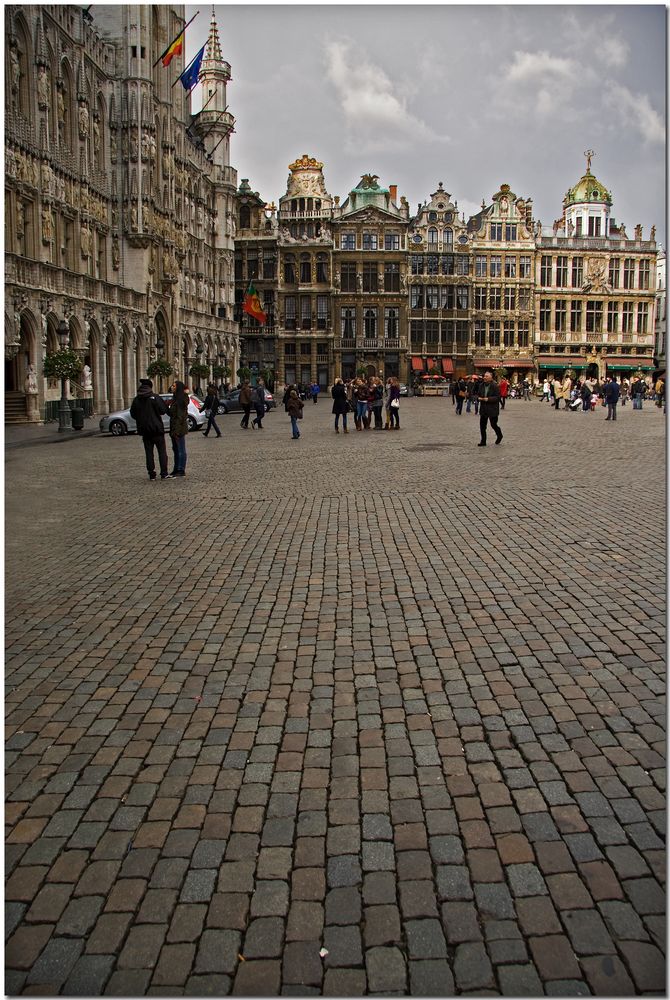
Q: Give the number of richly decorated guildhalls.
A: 6